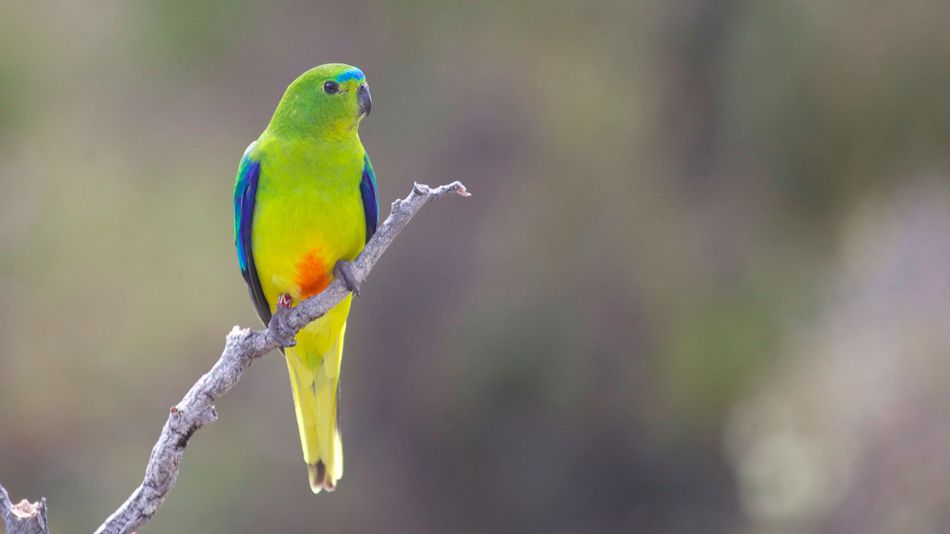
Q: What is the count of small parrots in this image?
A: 1